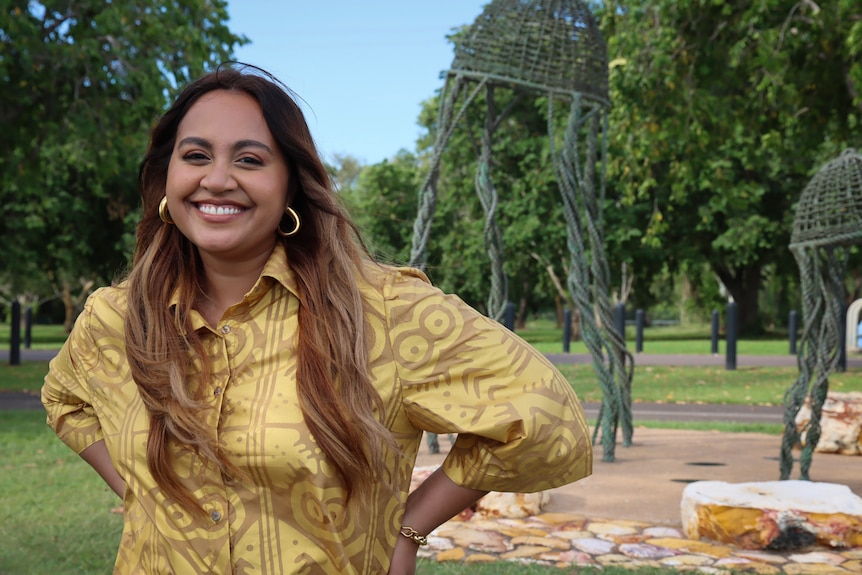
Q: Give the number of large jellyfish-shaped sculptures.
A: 2